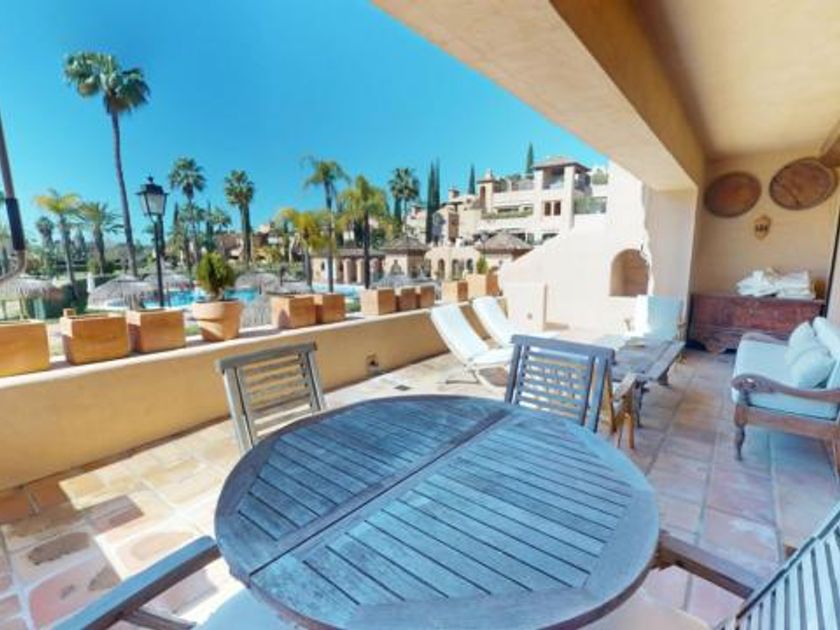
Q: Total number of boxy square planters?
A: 10